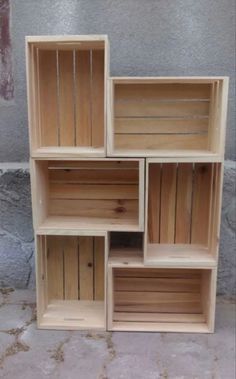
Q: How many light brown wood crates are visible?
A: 6